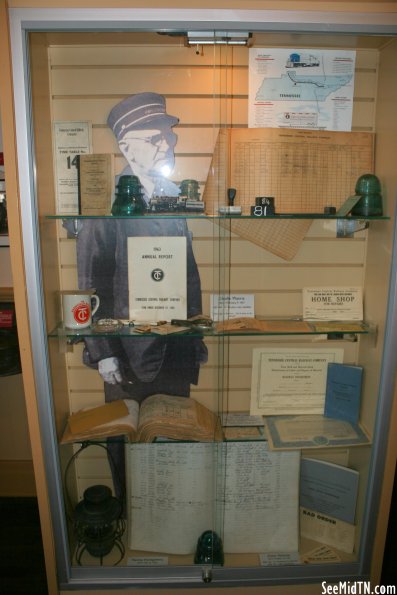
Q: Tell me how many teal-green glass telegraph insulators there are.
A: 4